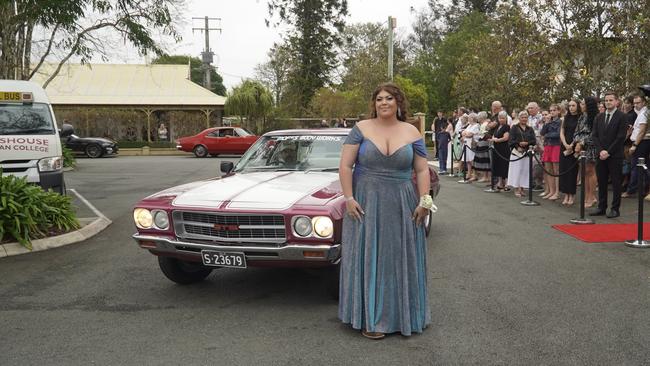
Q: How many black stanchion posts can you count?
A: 6